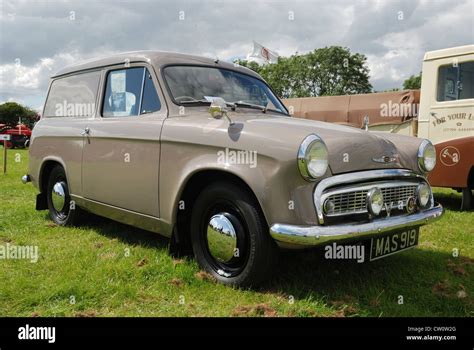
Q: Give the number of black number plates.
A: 1